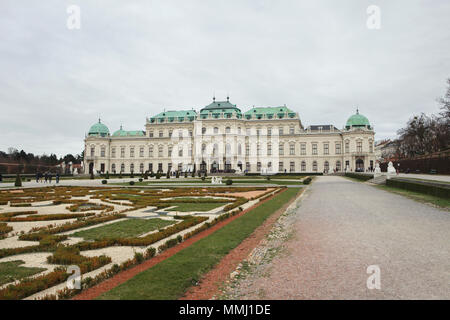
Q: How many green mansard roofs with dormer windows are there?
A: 3